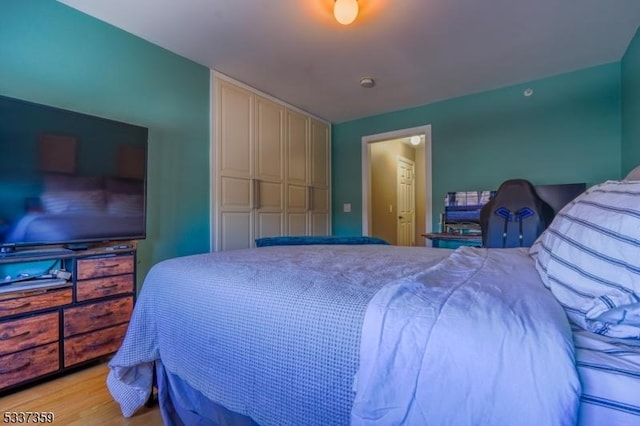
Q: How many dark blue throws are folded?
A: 1